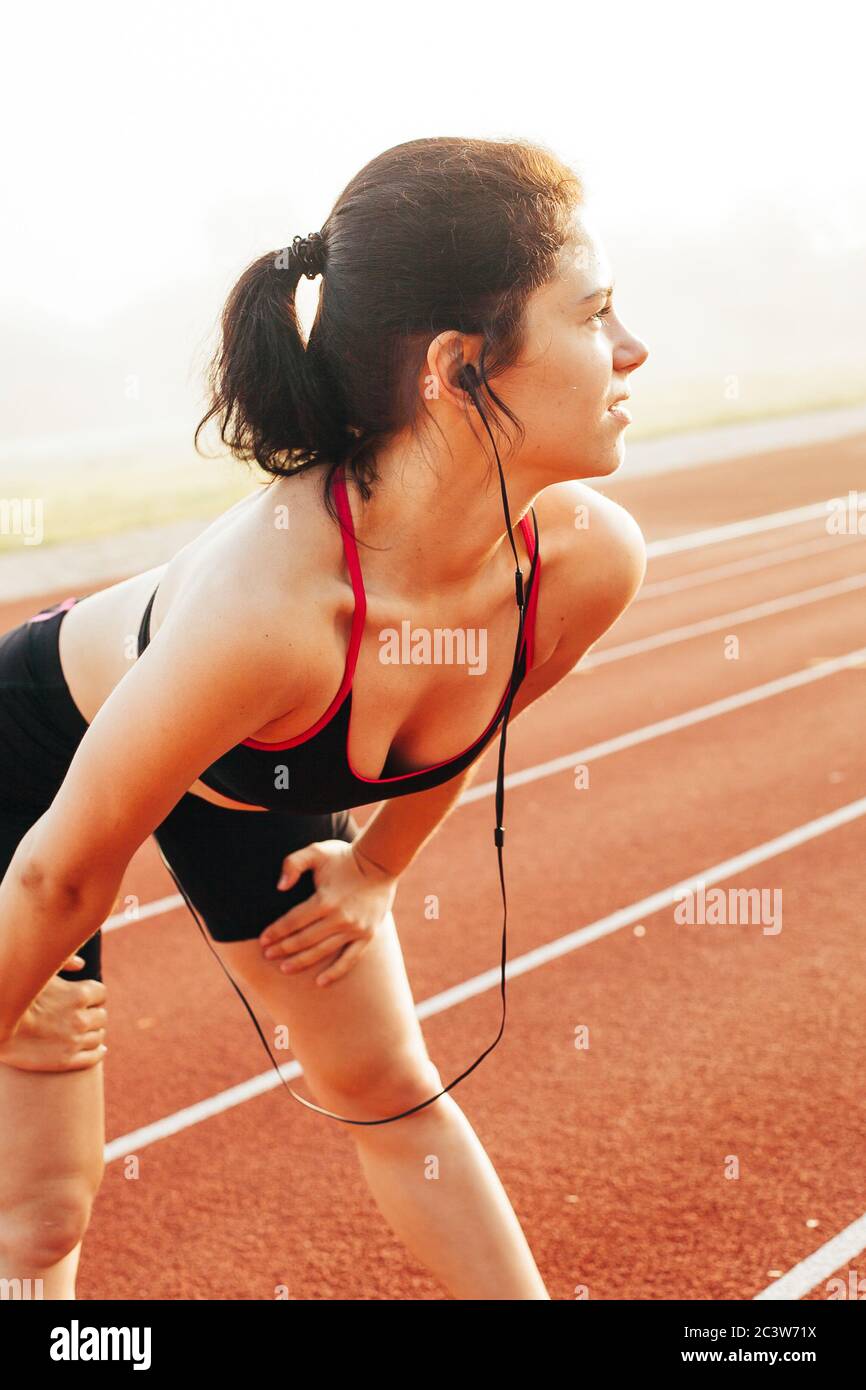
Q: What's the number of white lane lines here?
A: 6